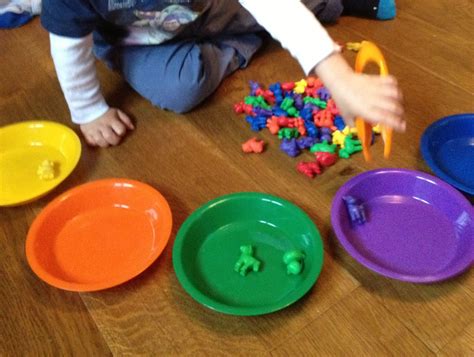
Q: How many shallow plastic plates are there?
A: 5